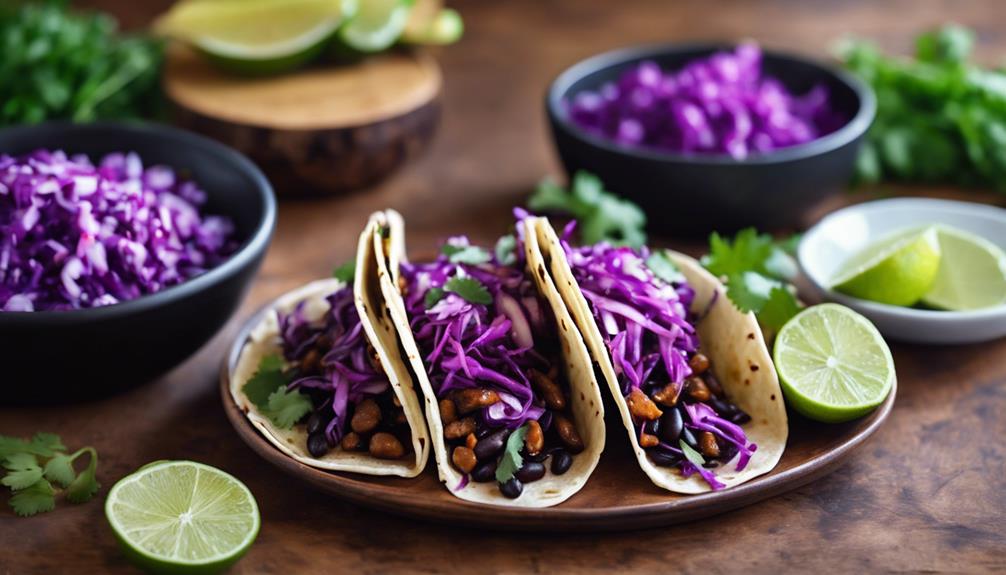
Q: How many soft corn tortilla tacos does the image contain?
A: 3